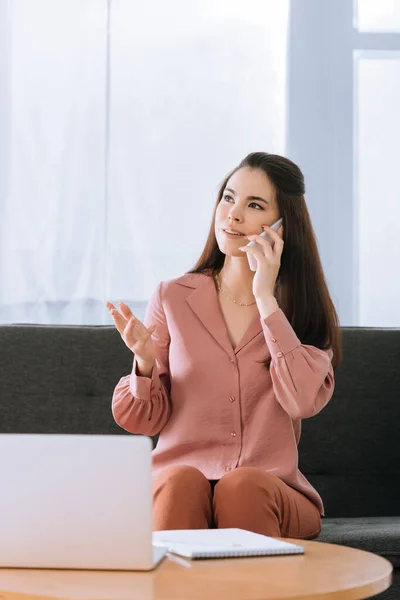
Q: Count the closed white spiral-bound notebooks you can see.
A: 1